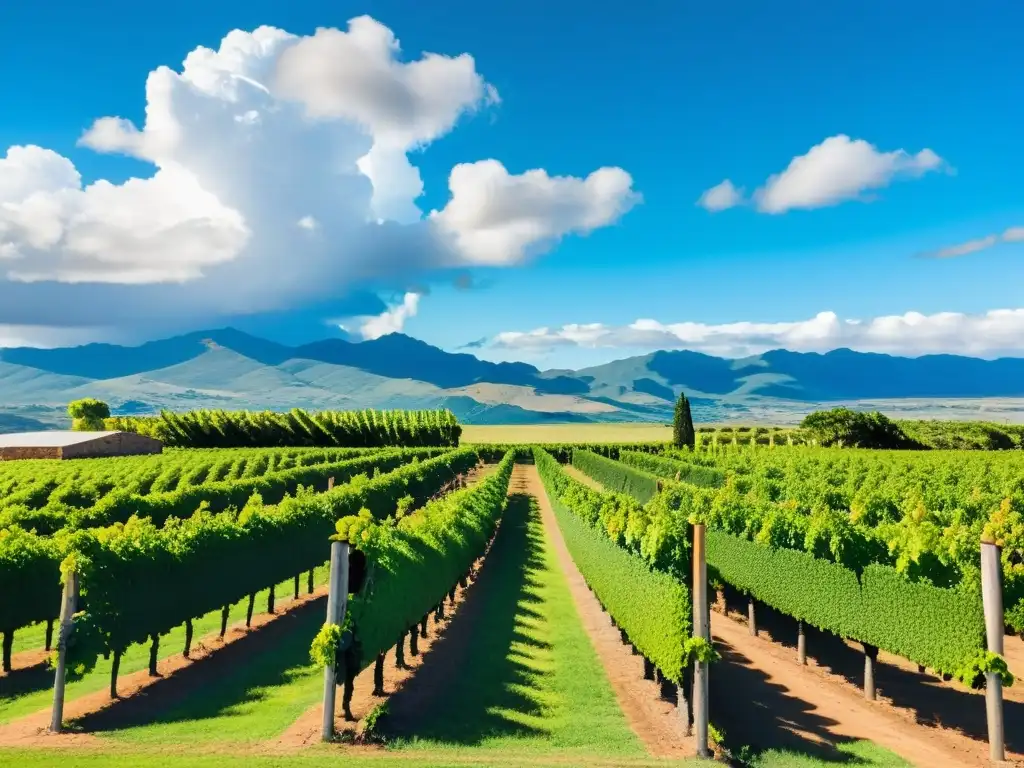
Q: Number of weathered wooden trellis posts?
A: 4